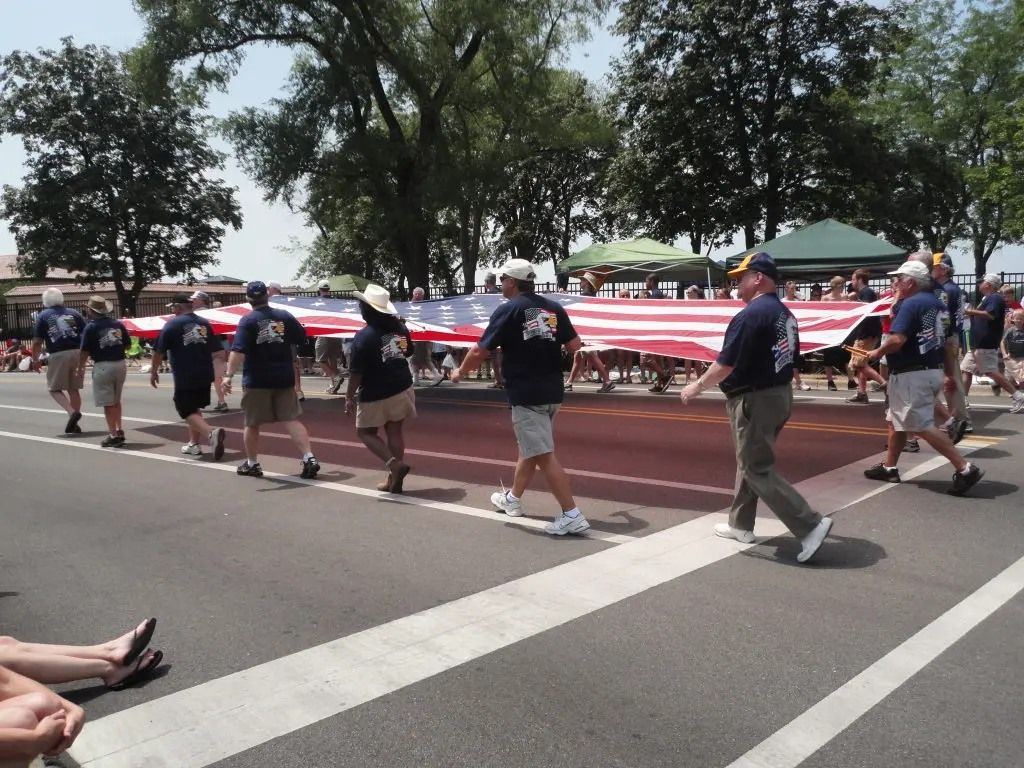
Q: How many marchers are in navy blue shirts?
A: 11